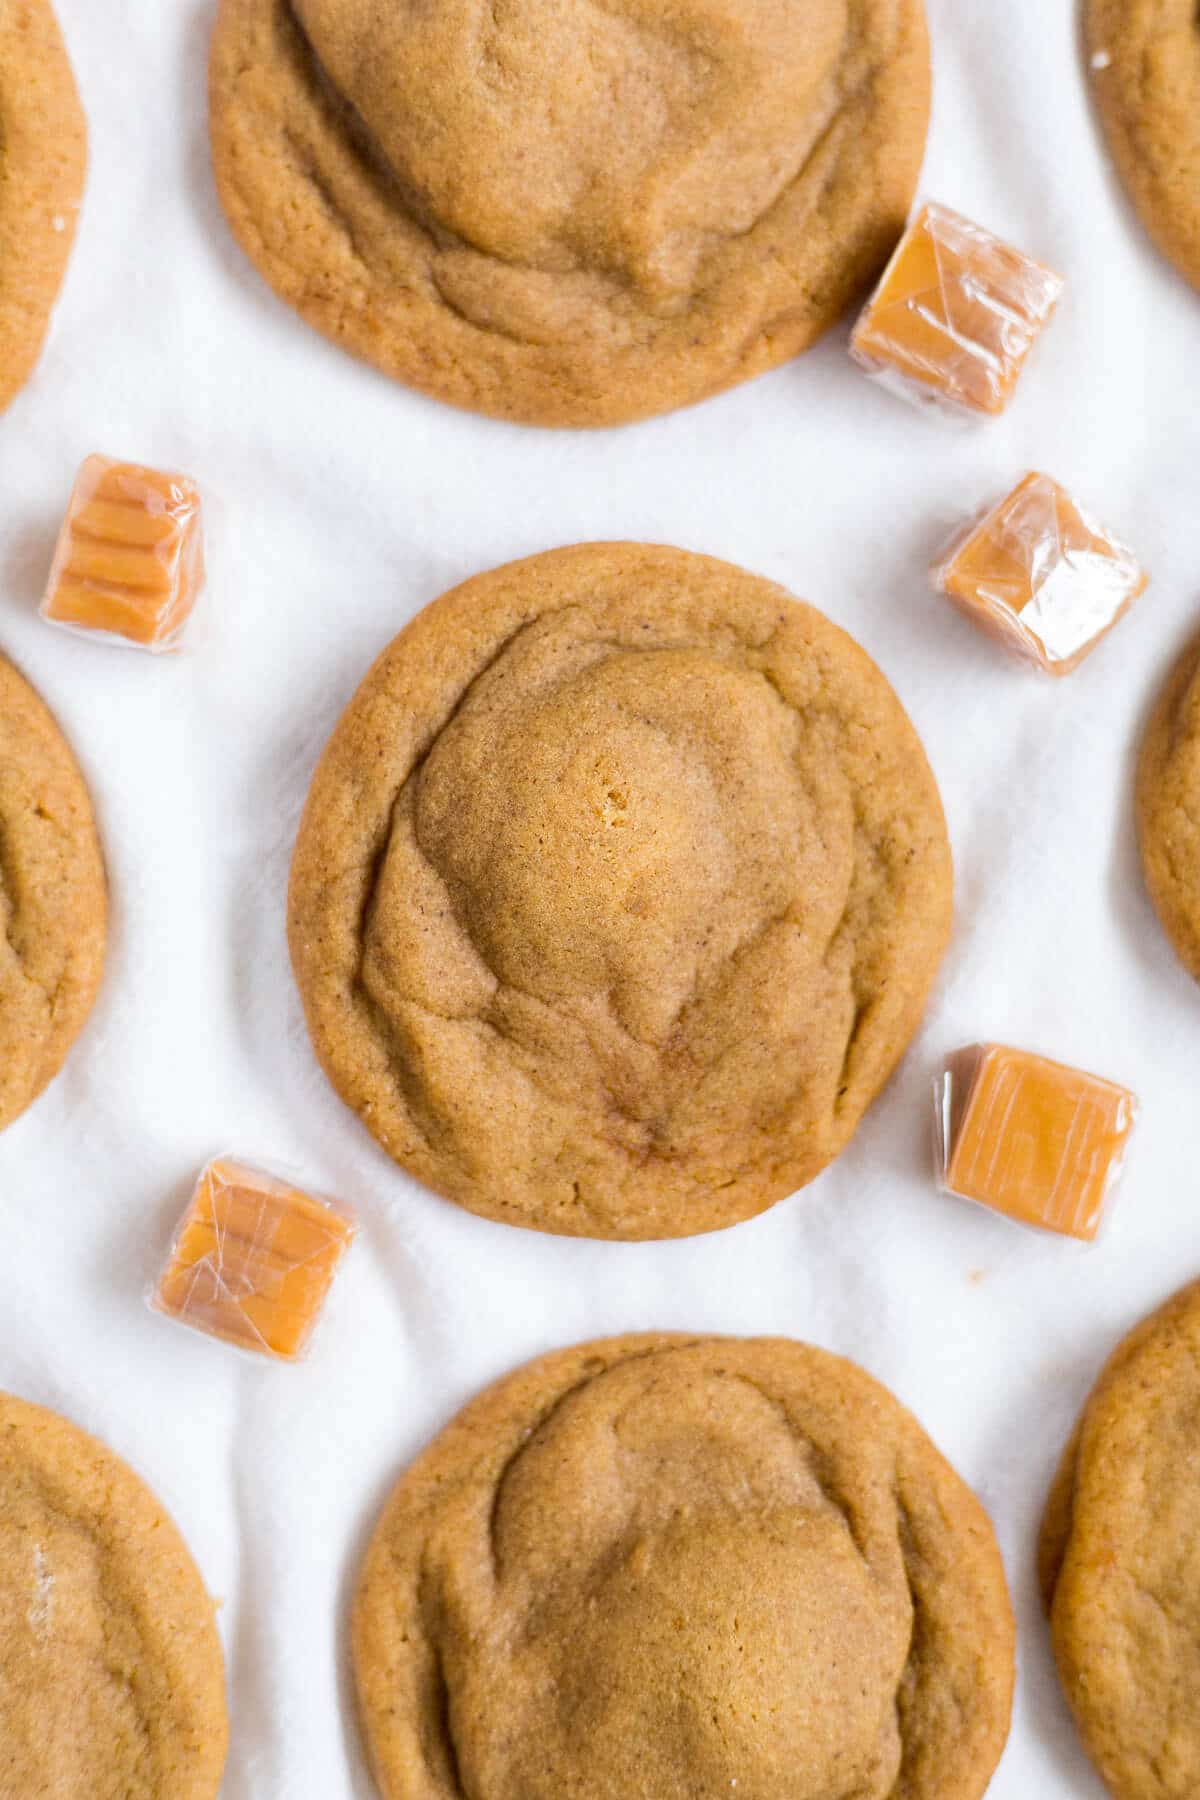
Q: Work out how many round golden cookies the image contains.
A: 9